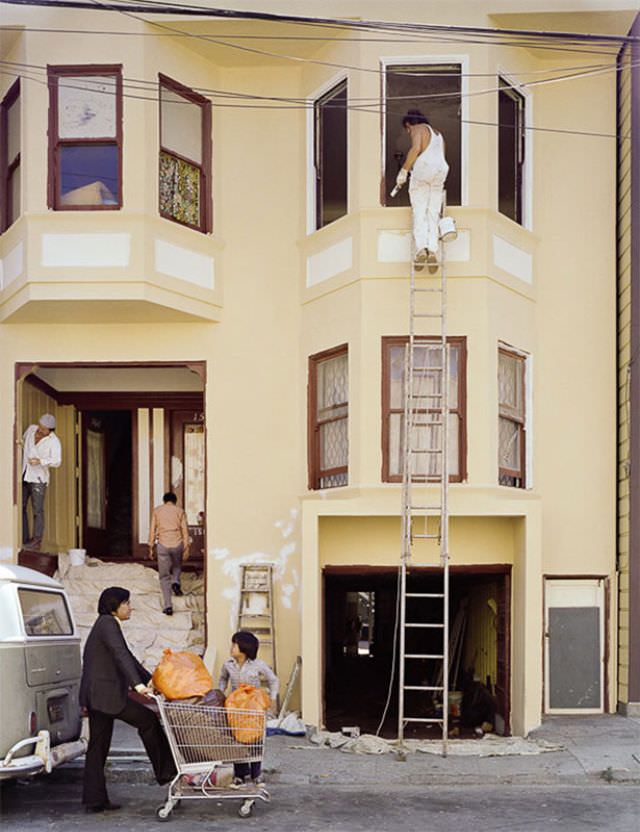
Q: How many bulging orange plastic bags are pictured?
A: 2